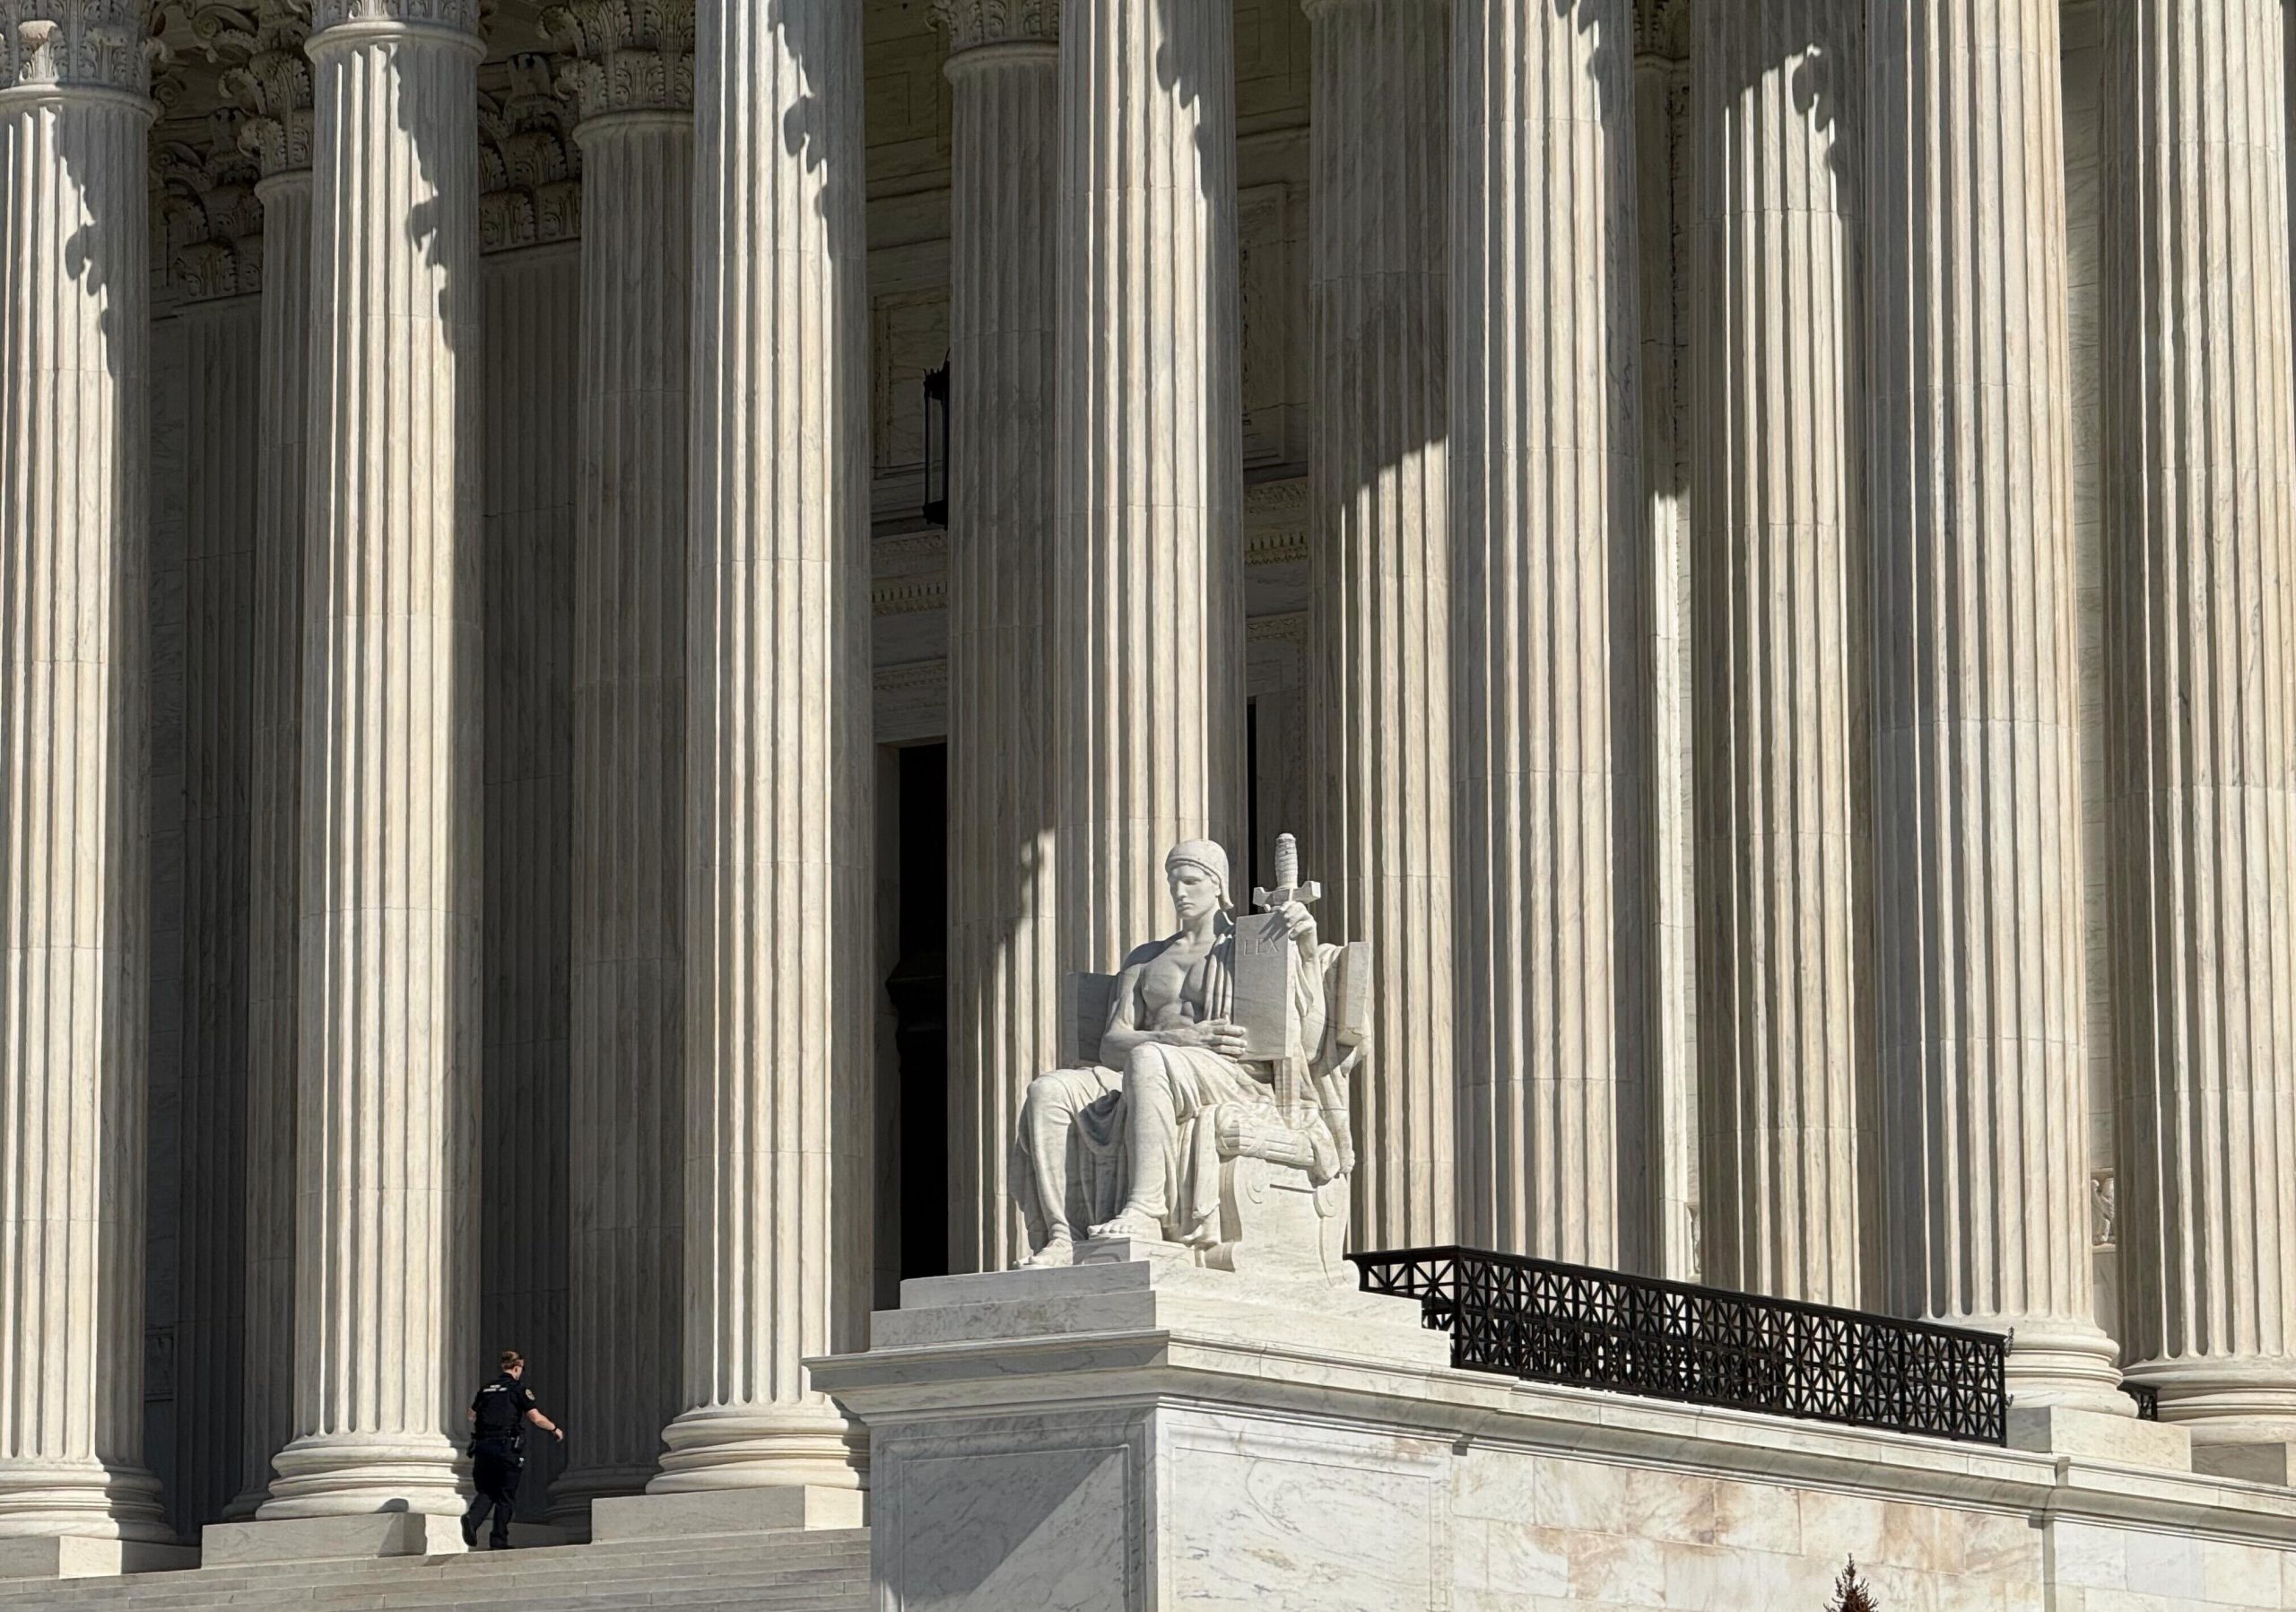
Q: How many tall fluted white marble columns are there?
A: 12